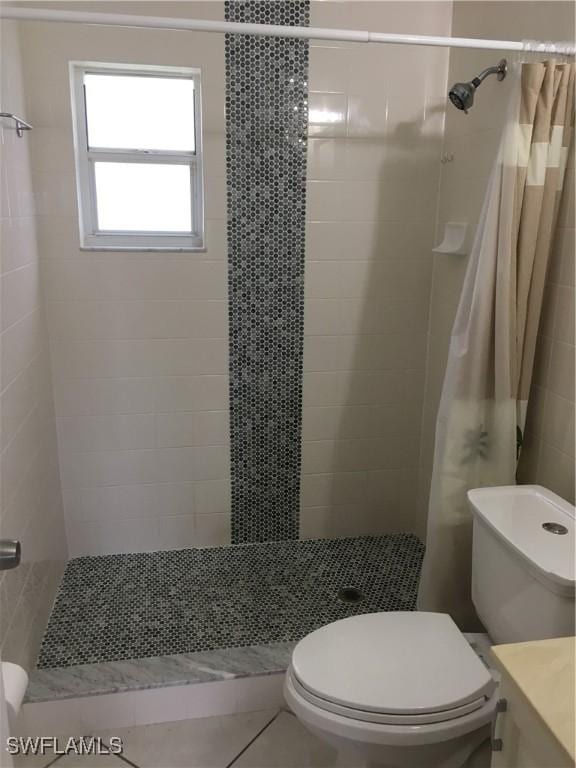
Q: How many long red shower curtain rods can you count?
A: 0